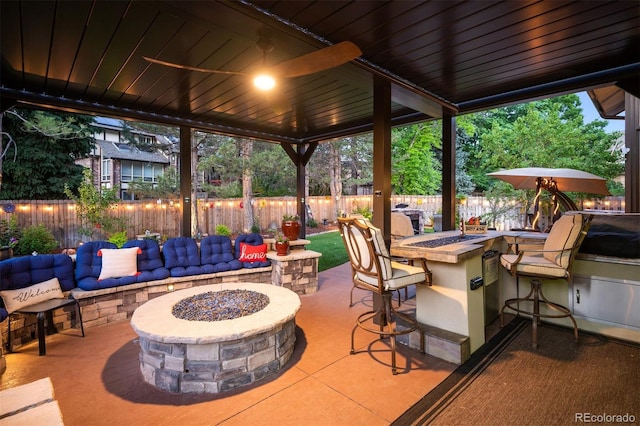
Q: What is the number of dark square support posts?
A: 4